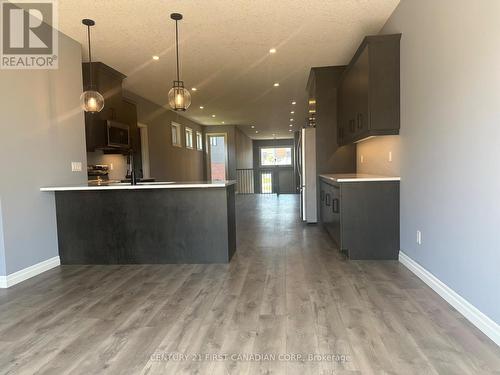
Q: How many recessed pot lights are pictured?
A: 14